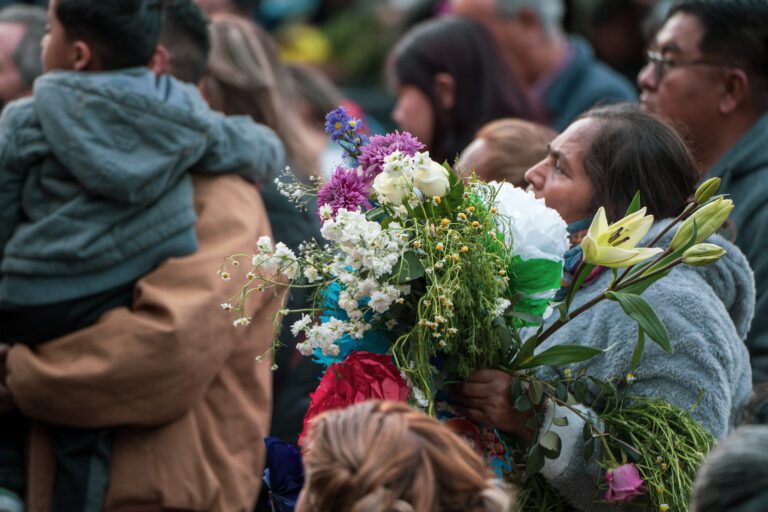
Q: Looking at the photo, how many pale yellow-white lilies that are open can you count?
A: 1